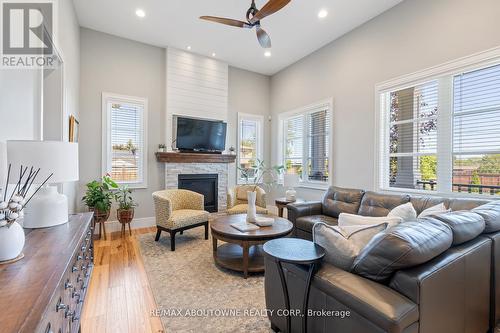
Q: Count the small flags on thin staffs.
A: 0